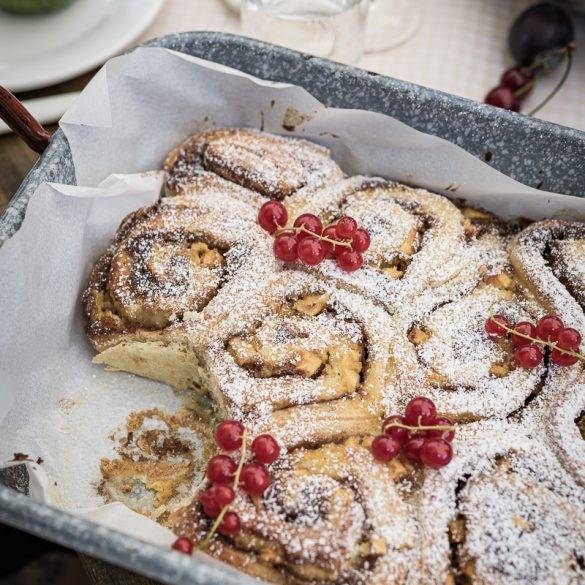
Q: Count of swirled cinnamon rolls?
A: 9